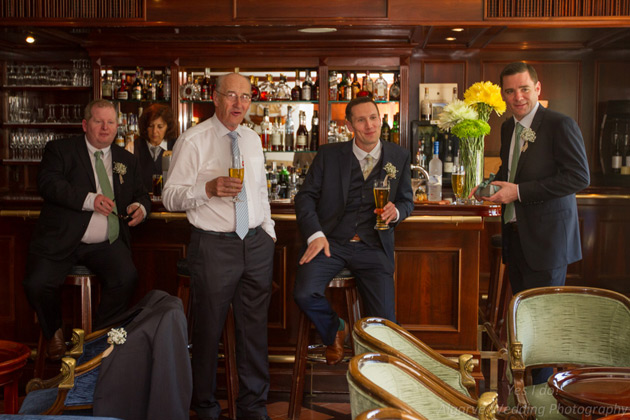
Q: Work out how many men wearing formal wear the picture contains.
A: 4